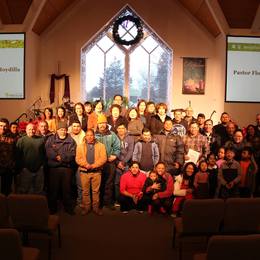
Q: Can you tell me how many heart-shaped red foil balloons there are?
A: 0